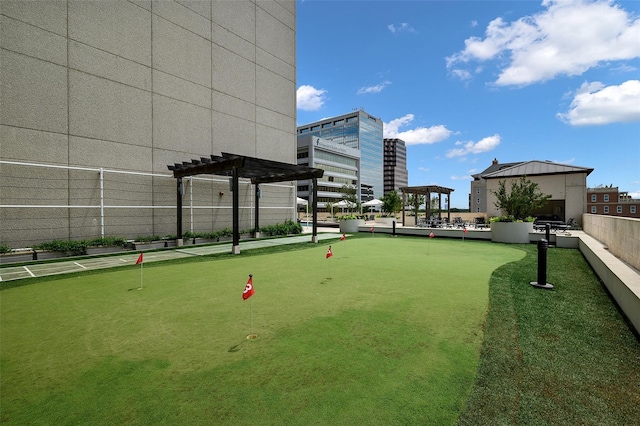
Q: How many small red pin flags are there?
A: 7